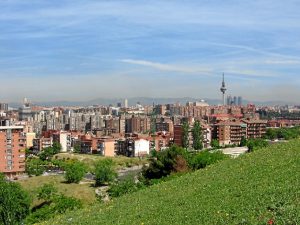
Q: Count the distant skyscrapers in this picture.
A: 4